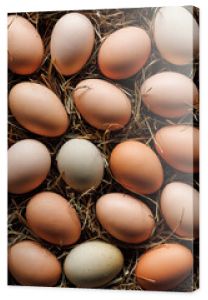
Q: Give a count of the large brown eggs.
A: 15